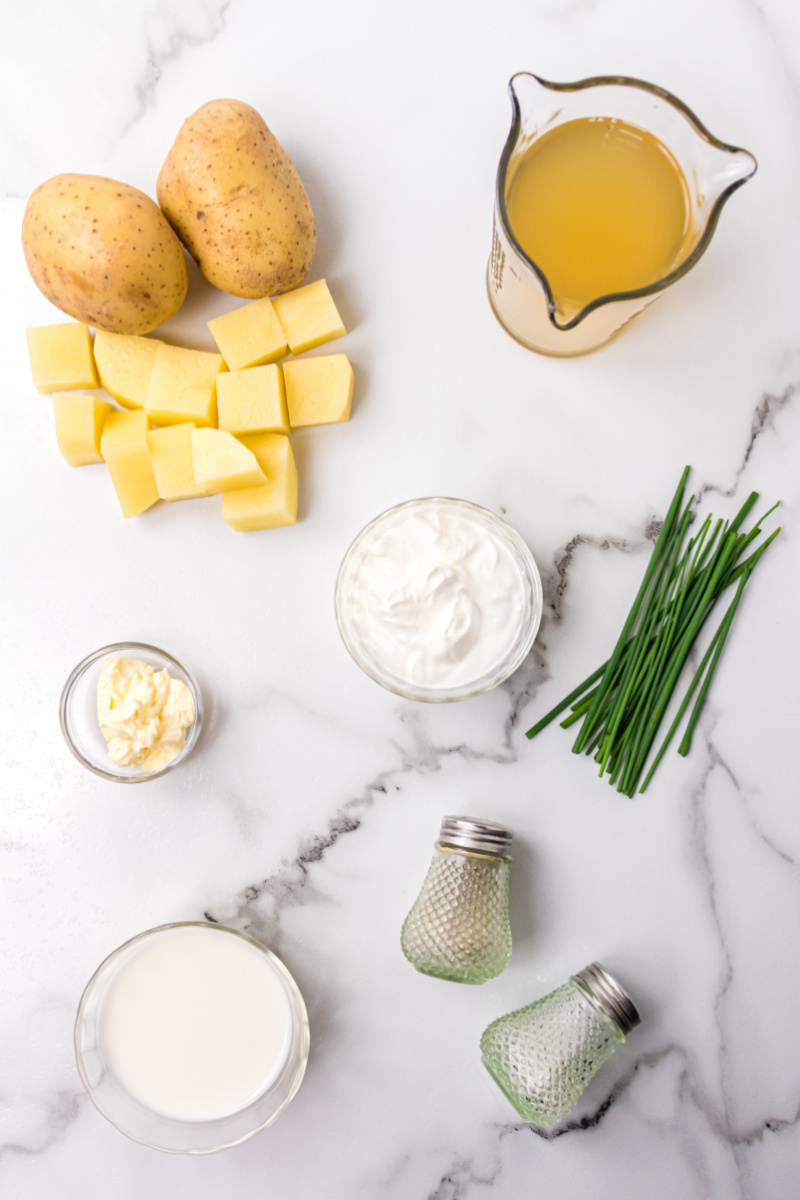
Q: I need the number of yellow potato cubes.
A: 12